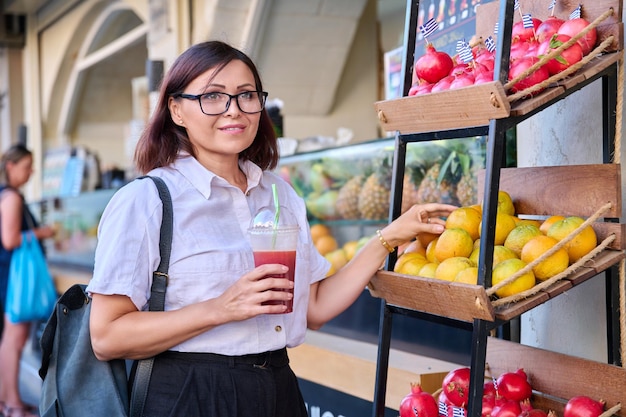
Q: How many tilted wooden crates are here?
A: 3